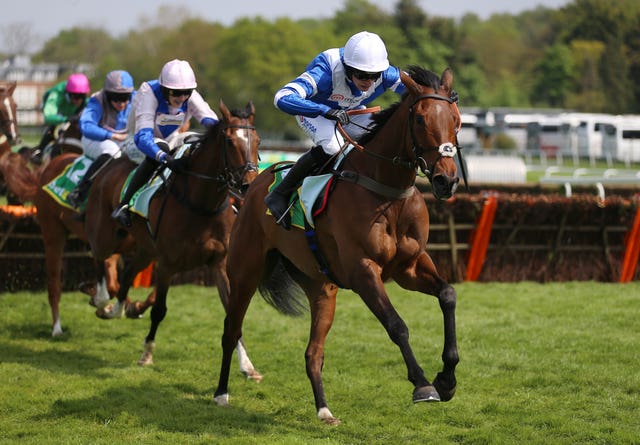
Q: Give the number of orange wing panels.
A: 3